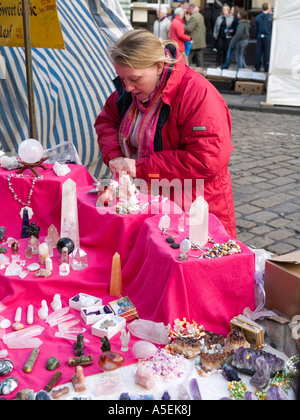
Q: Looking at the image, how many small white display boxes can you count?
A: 3